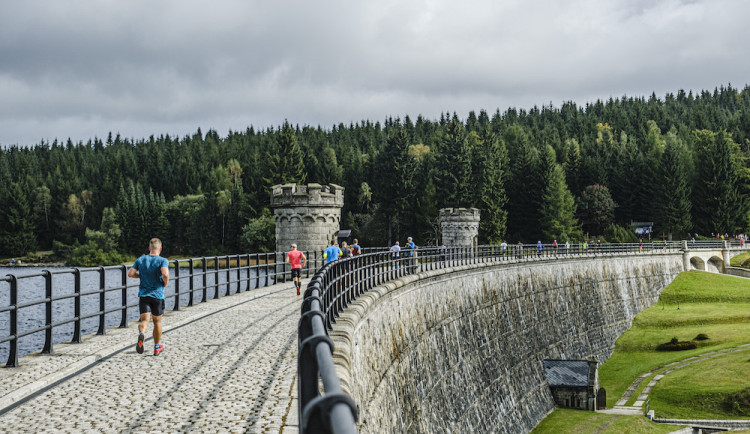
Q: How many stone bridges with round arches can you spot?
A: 1